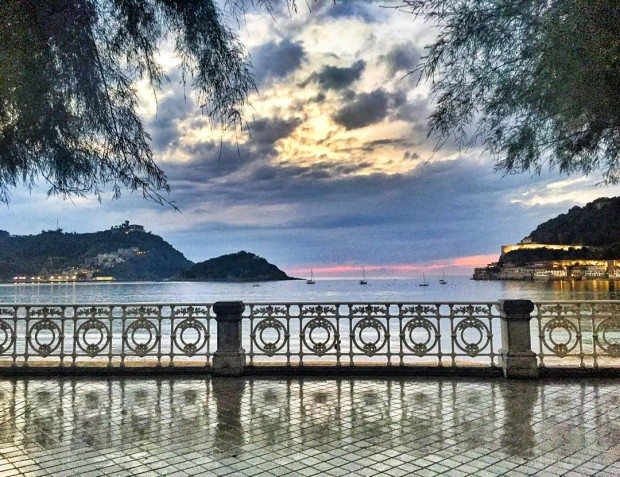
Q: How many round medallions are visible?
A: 12